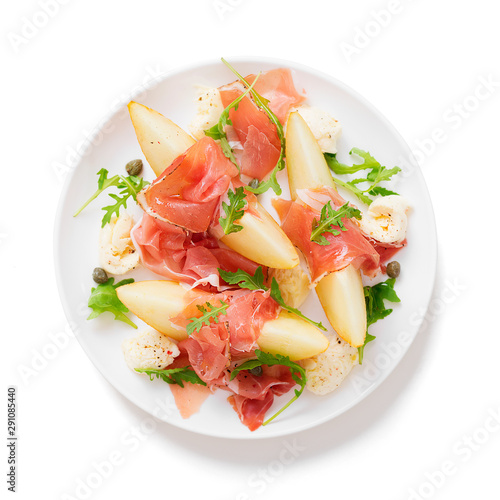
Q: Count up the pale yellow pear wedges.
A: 3